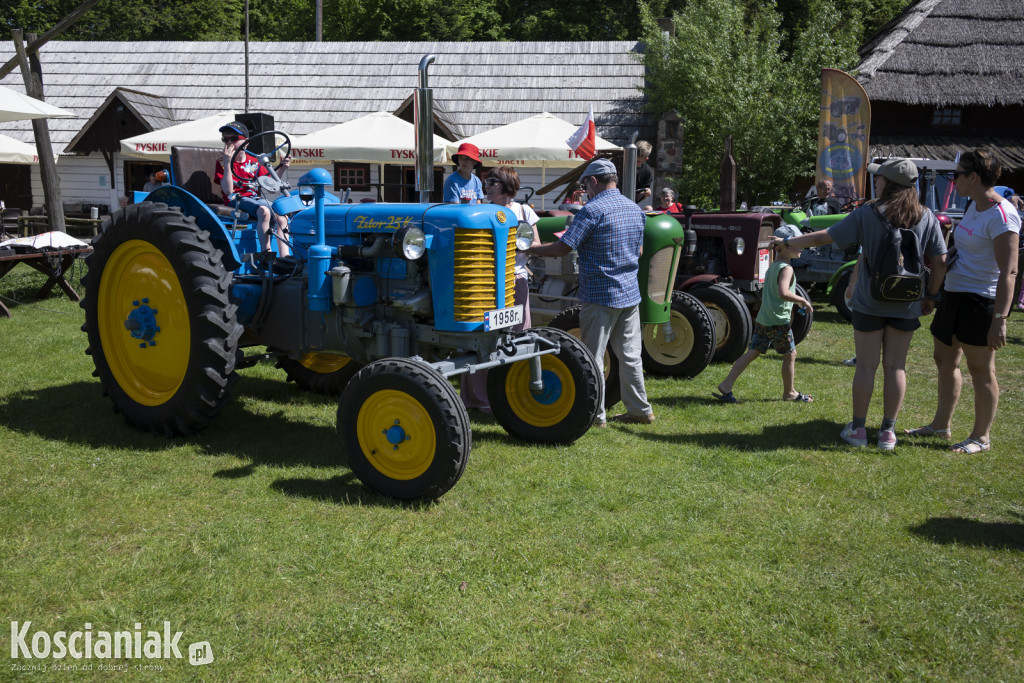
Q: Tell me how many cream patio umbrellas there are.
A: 5